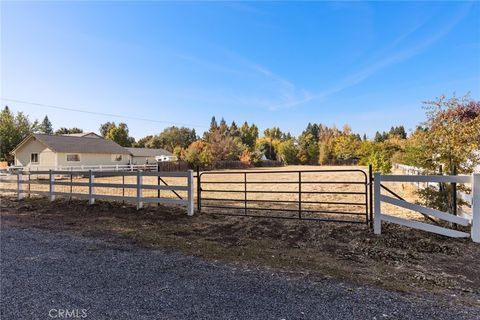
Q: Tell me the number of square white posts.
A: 7